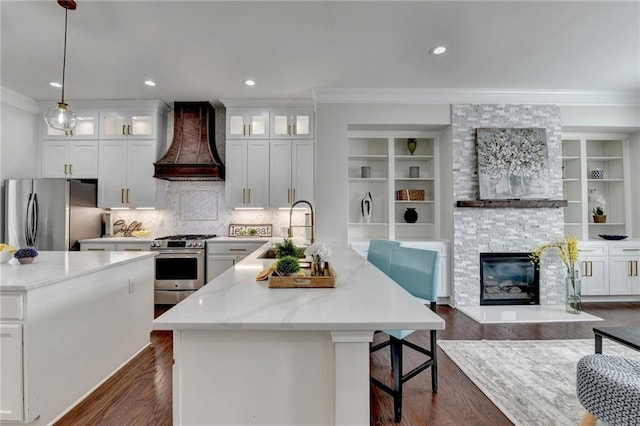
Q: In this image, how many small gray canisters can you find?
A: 2